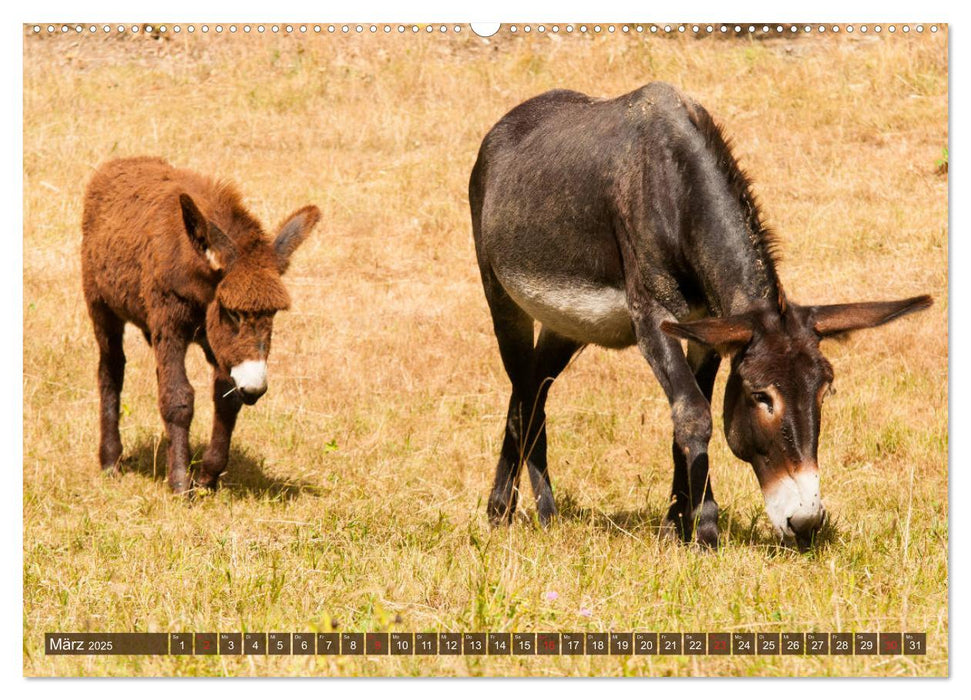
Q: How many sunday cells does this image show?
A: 5